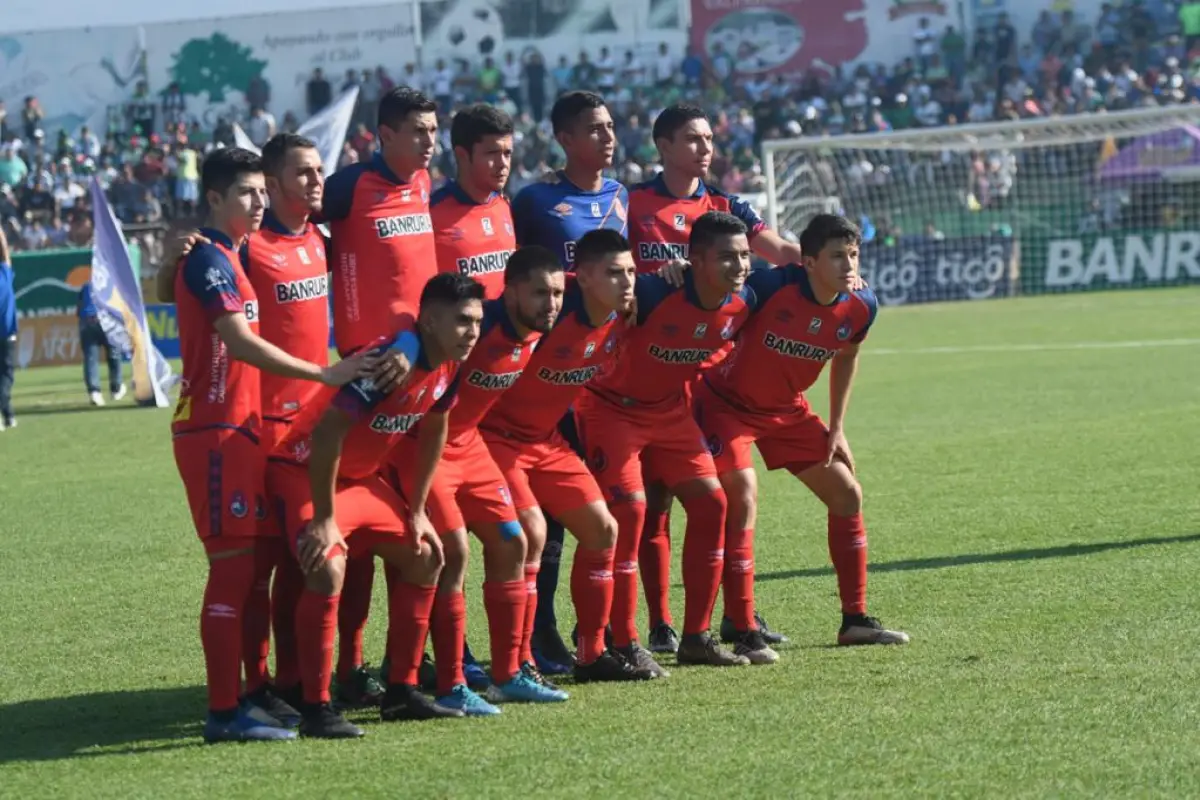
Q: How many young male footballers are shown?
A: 11